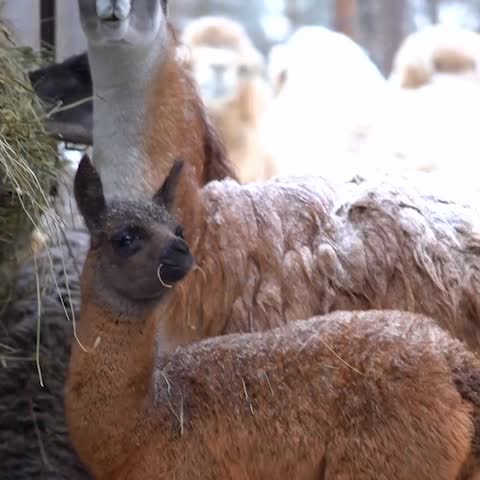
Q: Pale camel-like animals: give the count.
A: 3